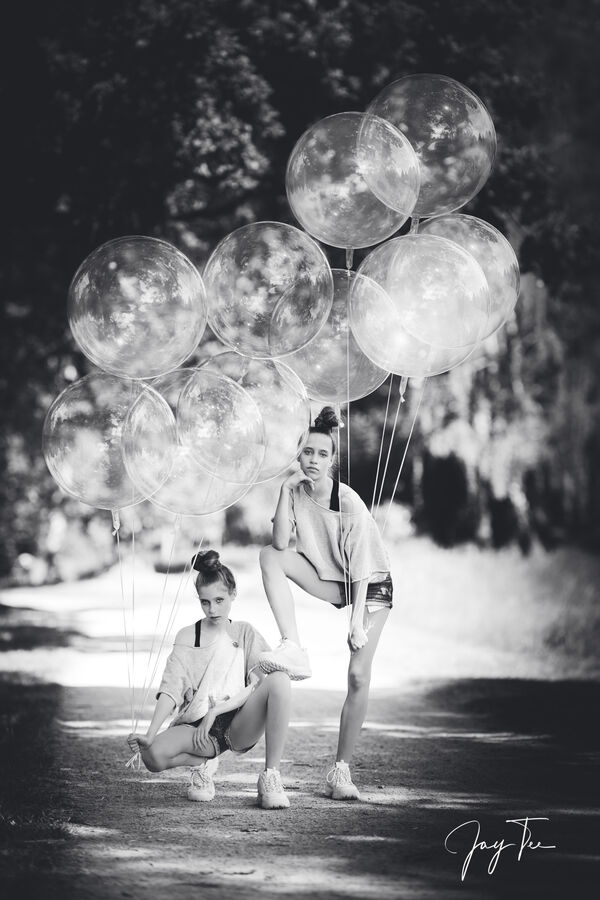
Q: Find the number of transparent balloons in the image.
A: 10